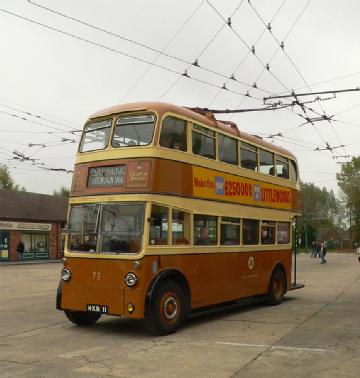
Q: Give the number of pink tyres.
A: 0